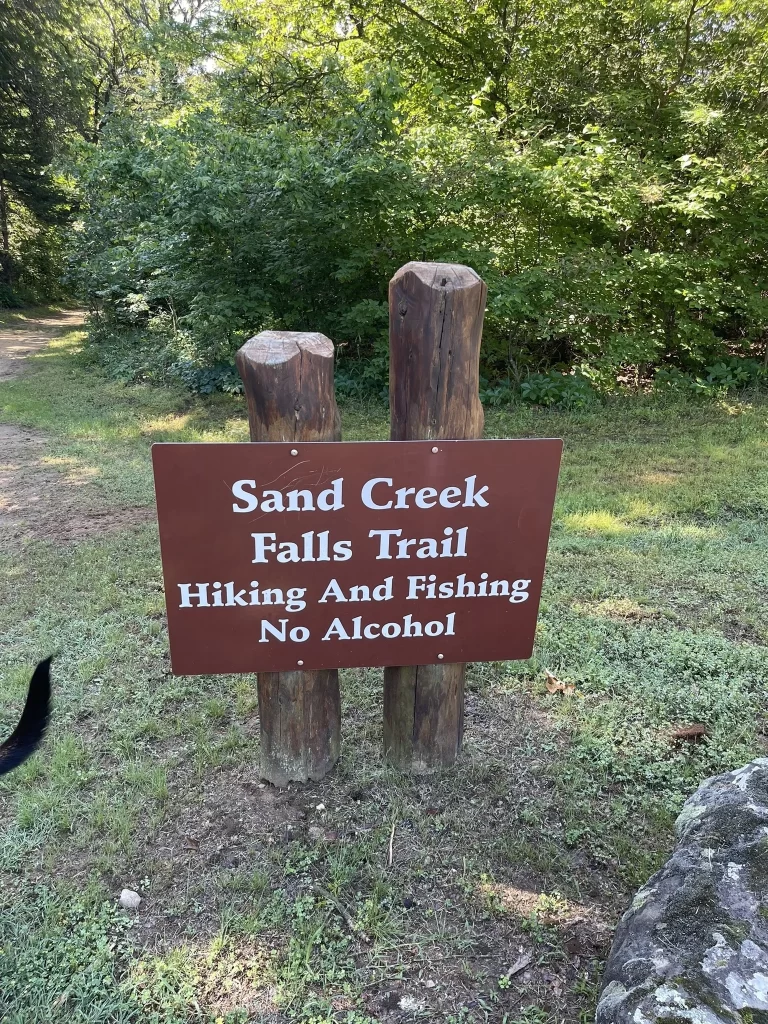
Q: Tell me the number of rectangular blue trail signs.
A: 0